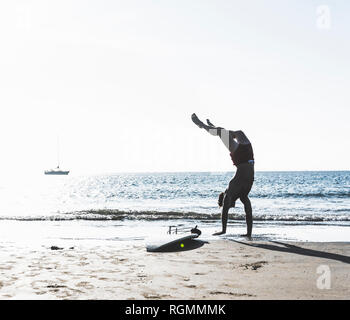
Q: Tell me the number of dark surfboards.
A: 1